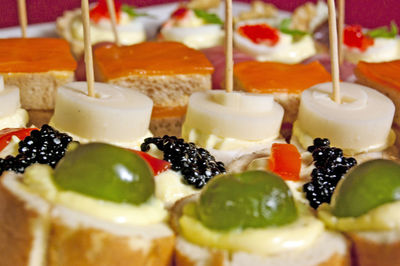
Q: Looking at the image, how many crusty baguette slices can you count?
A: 3